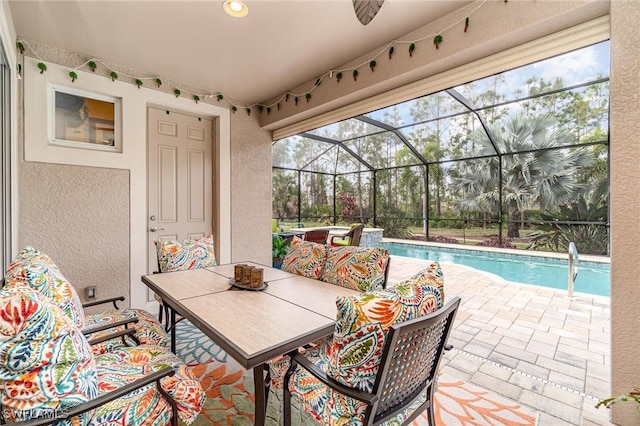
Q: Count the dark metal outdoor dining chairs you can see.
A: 6